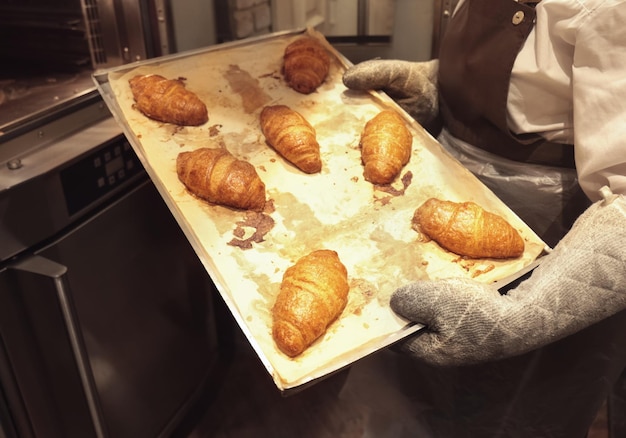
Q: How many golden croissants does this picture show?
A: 7